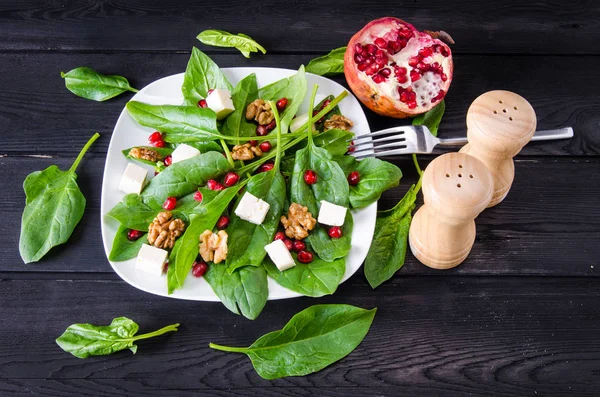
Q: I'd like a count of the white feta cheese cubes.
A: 8